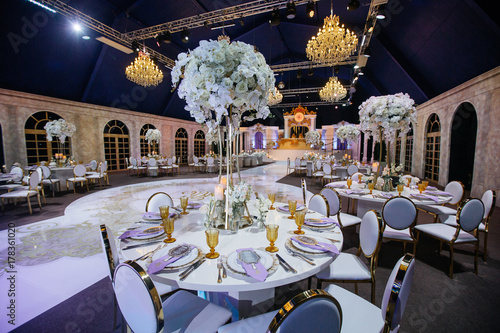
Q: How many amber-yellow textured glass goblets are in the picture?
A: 15